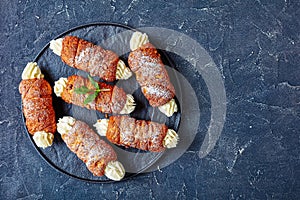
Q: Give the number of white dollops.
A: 12